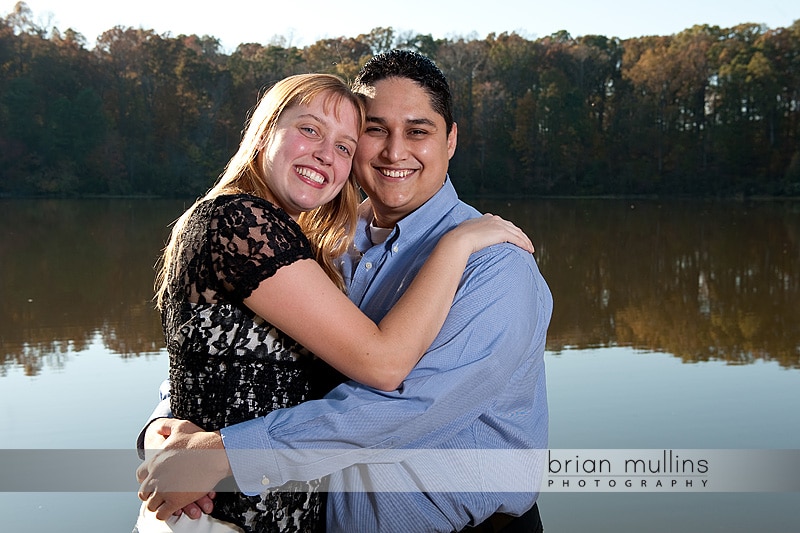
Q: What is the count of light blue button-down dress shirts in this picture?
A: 1